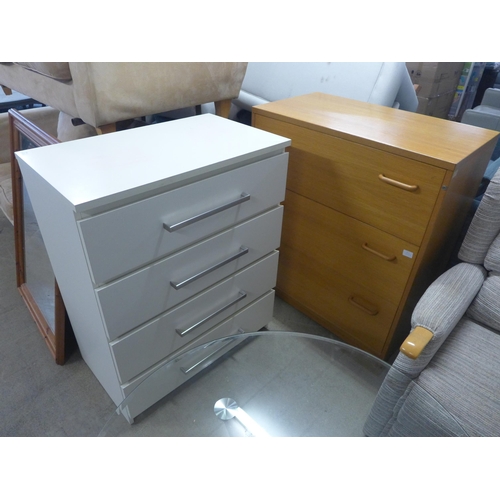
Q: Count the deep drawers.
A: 3